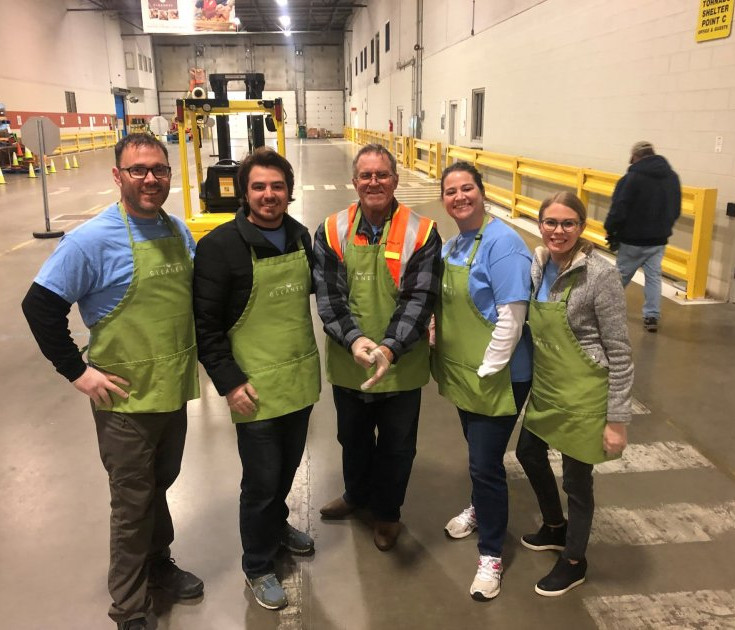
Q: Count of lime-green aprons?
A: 5